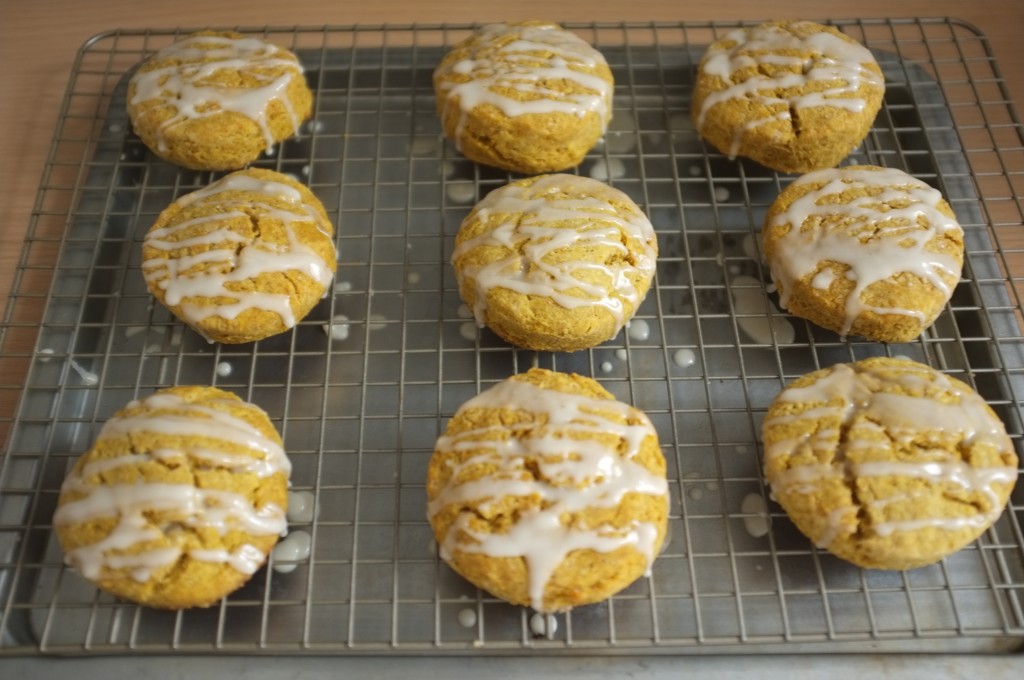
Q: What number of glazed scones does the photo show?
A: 9